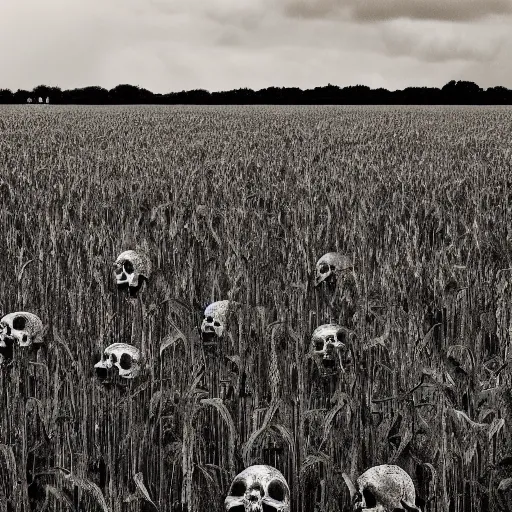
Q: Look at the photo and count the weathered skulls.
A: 8